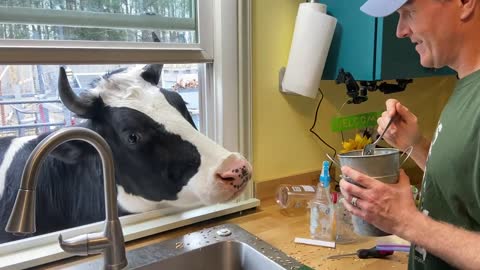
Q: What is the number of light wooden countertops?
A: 1